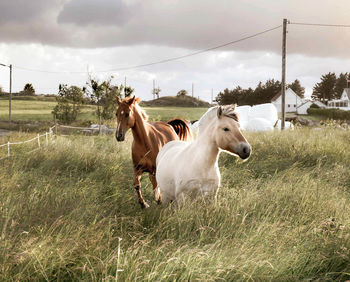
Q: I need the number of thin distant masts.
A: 4